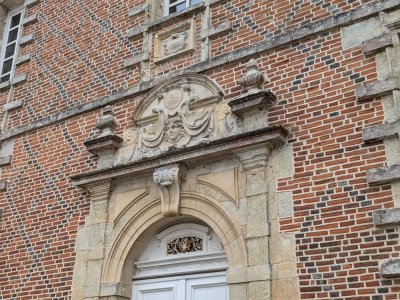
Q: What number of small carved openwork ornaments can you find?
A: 1